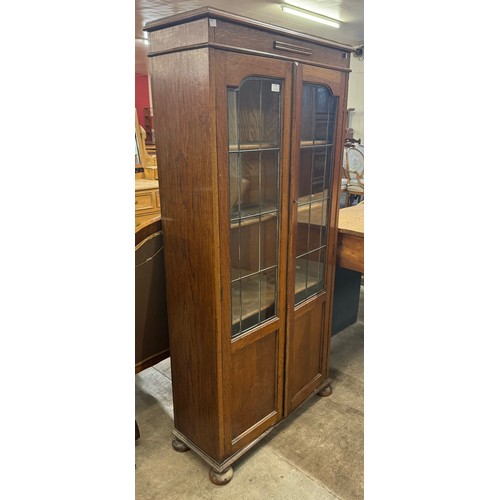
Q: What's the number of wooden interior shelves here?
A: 3